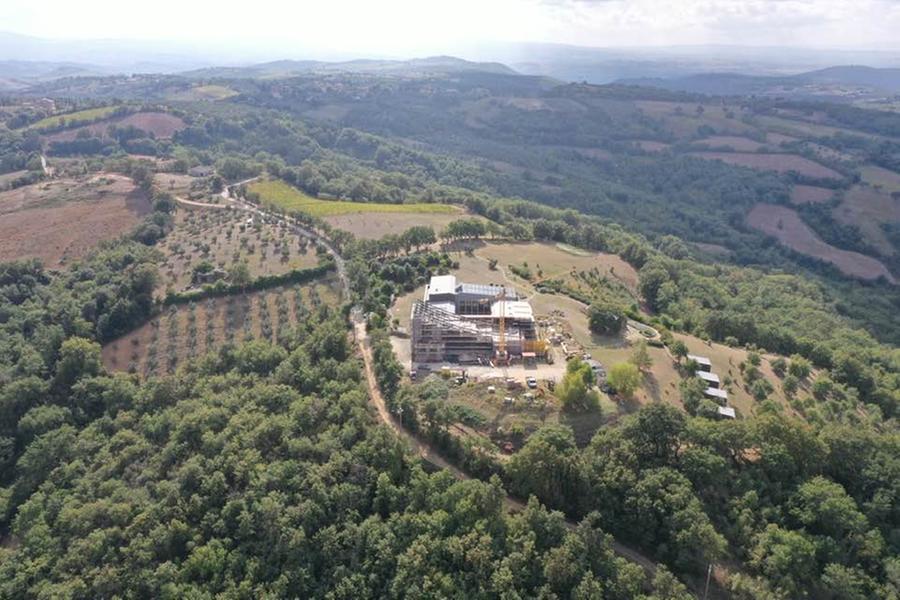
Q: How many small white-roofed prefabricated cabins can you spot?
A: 4